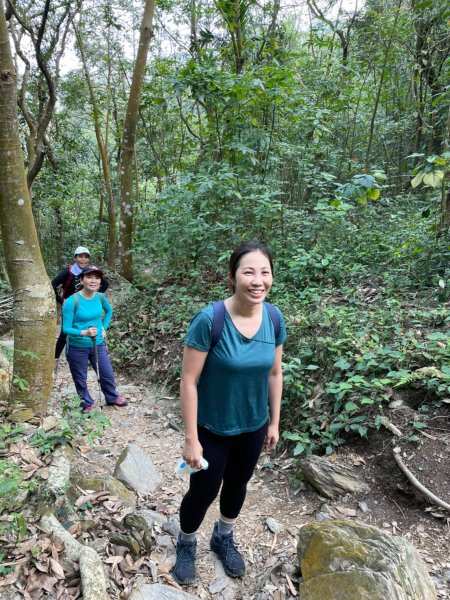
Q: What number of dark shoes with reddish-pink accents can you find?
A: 2